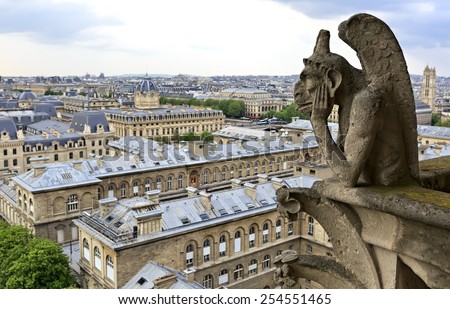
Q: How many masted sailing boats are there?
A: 0